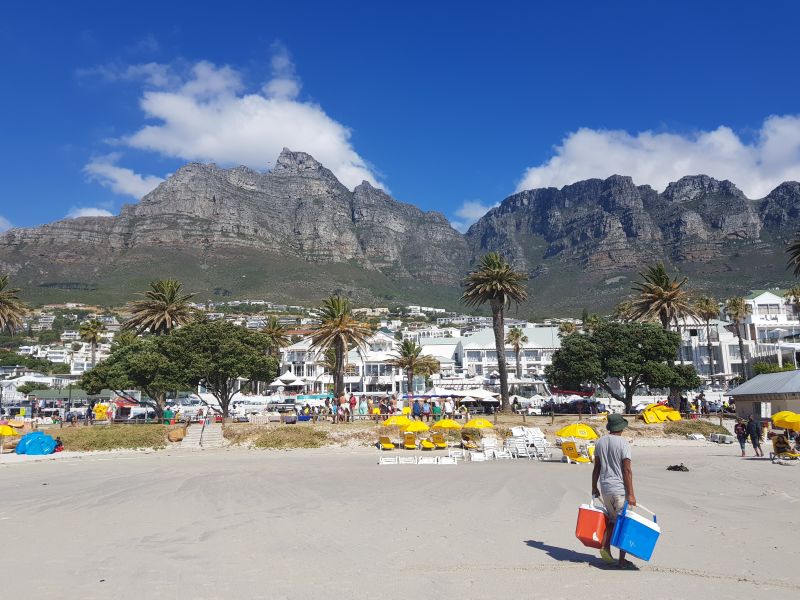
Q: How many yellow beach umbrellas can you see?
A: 8